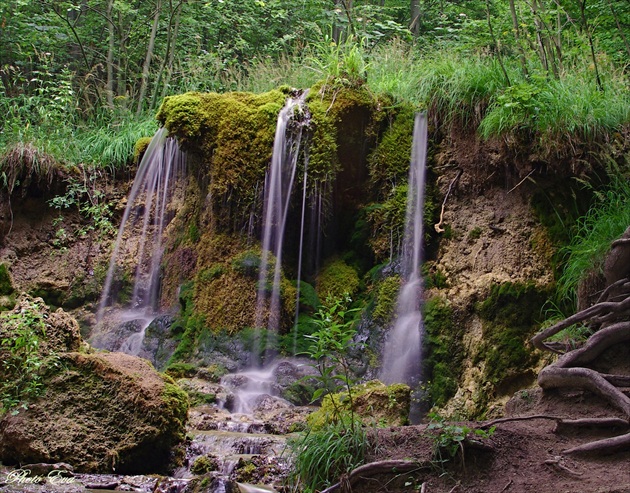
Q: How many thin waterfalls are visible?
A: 3